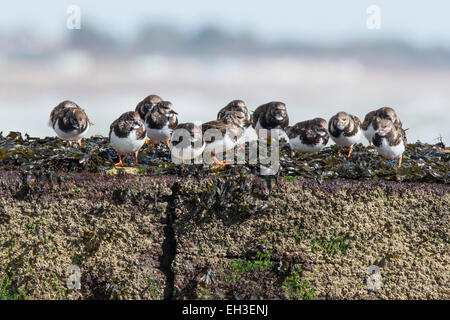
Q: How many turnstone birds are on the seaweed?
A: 12